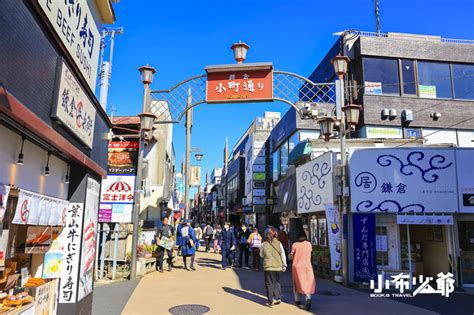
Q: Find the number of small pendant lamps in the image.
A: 3